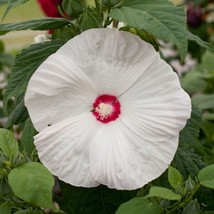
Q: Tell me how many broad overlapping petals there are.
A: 5